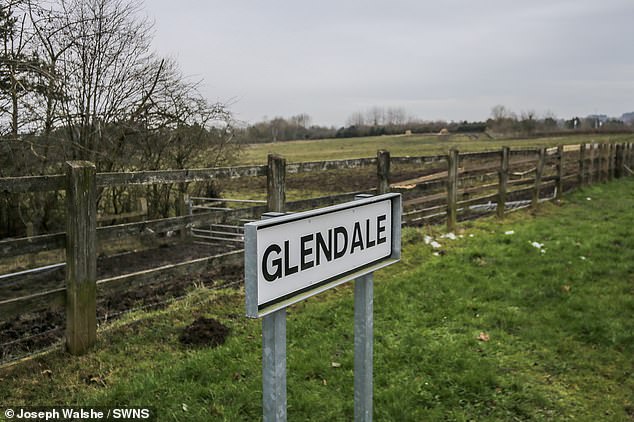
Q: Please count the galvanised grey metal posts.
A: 2